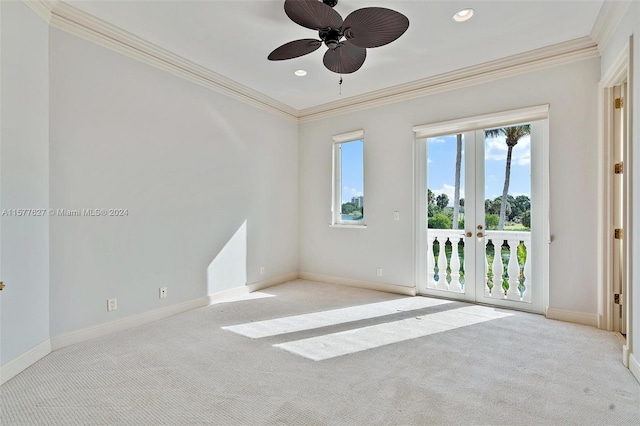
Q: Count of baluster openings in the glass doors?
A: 6